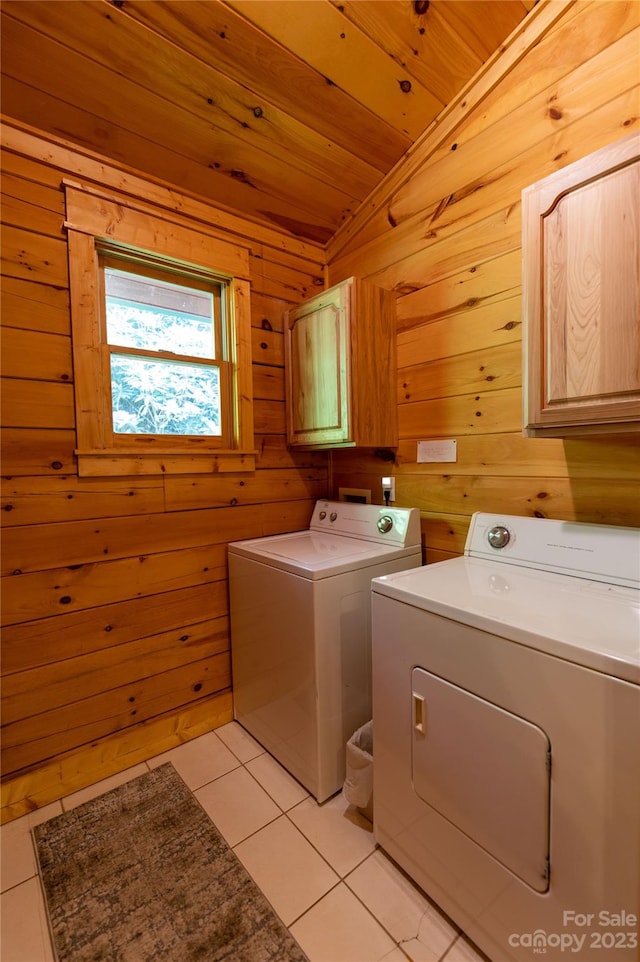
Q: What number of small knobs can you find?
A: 2